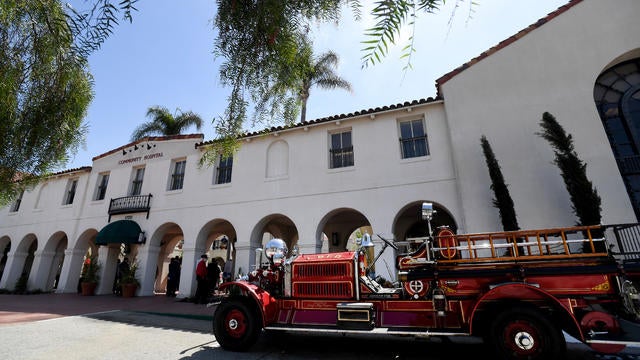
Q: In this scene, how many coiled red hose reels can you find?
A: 1